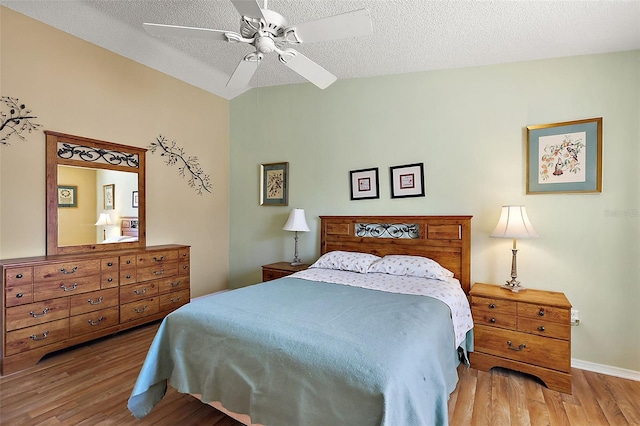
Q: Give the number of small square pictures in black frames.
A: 2